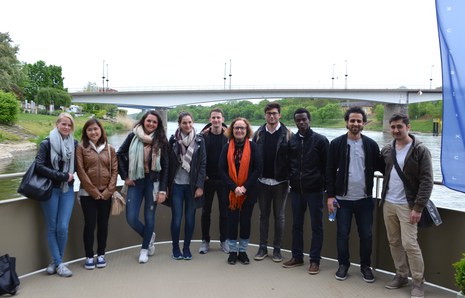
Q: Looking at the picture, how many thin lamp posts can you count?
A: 7